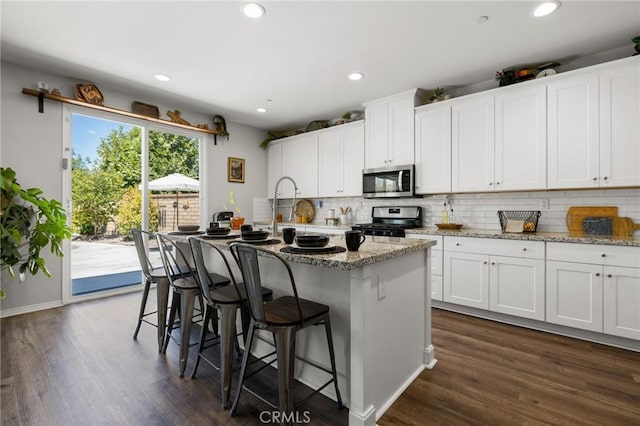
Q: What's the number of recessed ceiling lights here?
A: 5